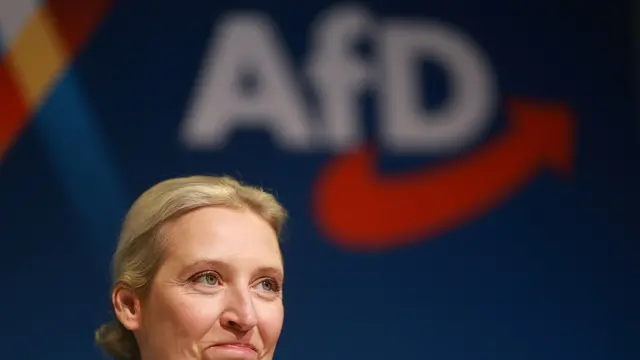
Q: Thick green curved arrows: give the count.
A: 0